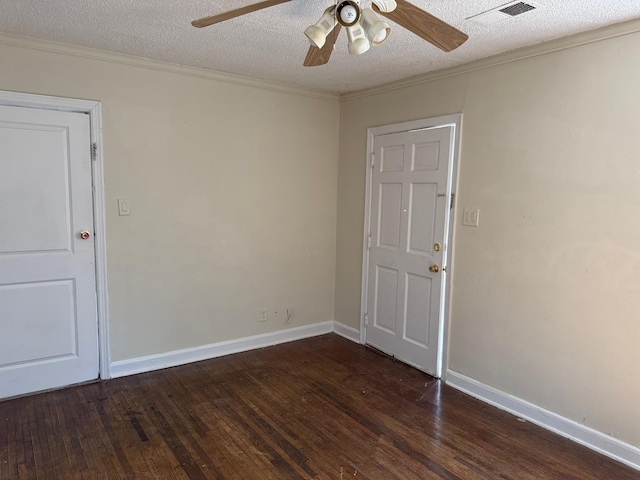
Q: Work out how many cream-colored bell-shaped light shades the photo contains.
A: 4